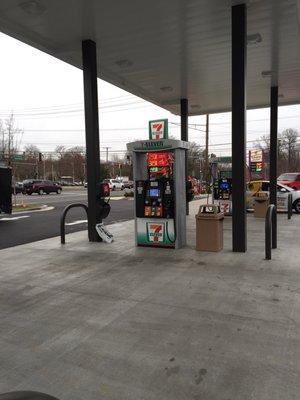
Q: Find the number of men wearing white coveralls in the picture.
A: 0